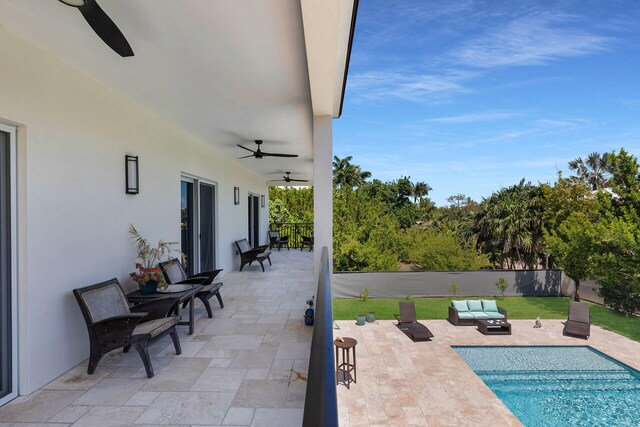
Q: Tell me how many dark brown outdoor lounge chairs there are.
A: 2